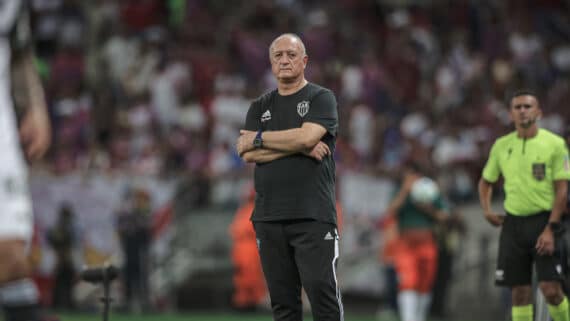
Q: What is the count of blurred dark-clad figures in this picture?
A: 2